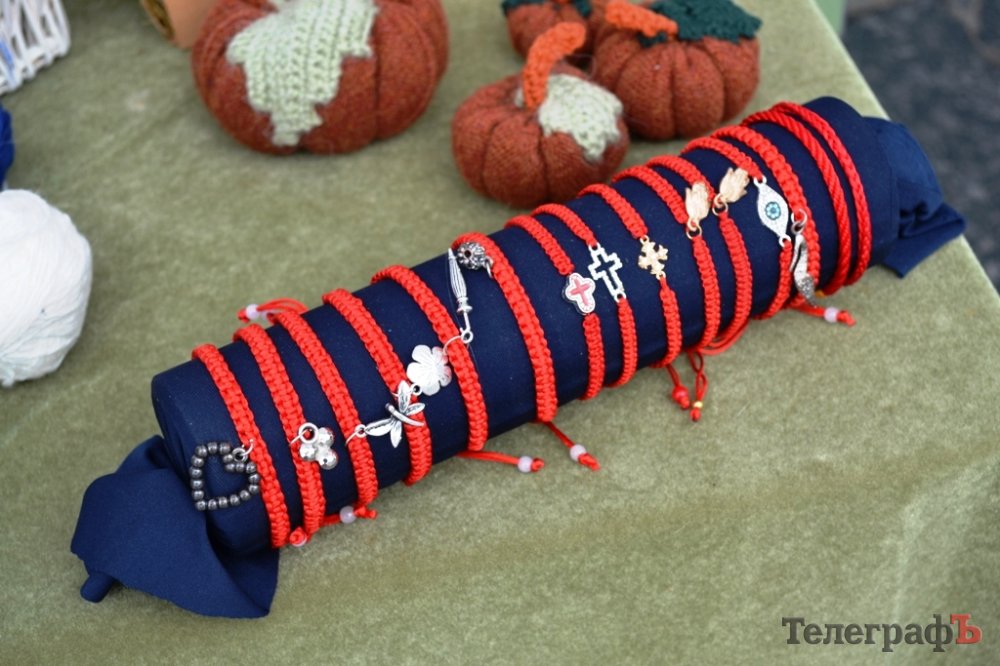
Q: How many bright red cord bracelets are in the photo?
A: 15